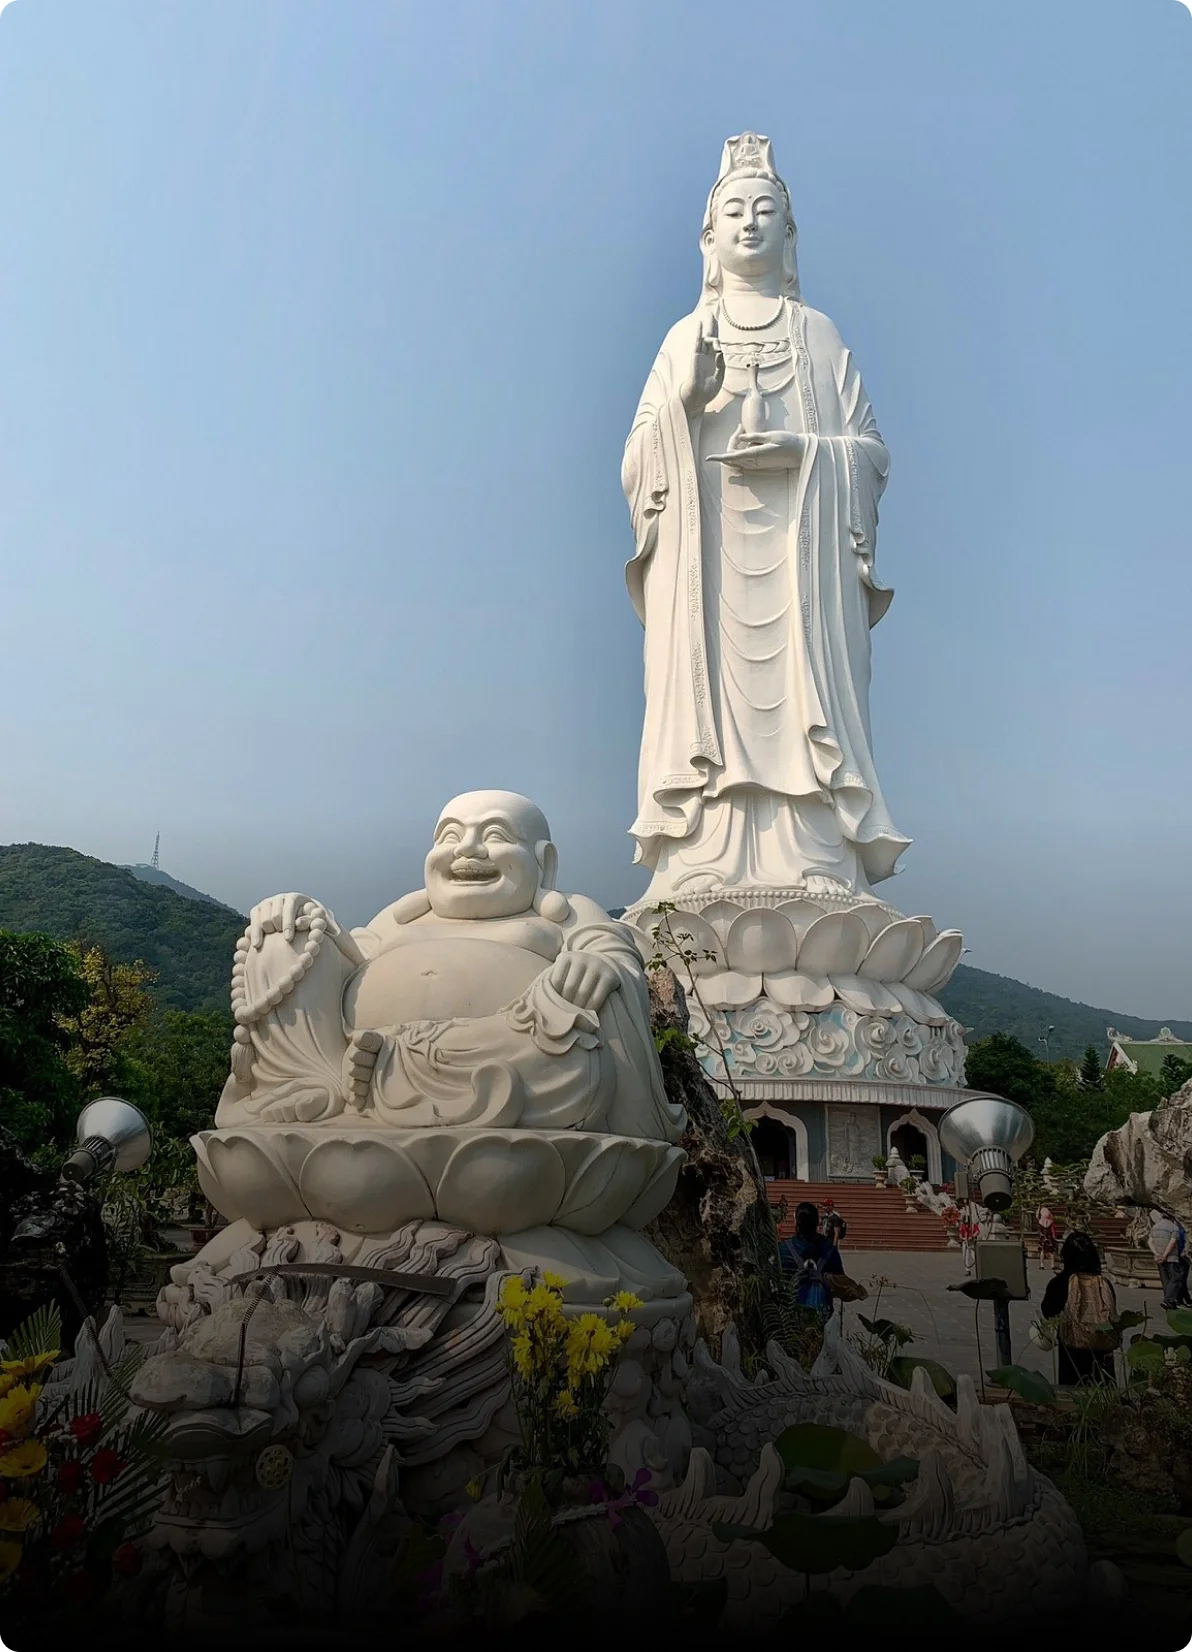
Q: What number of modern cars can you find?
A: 0